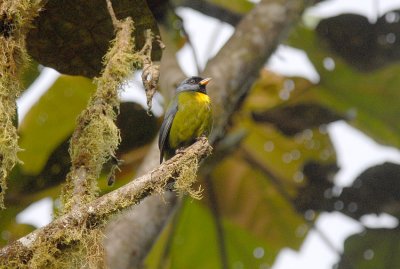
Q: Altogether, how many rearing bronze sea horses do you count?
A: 0